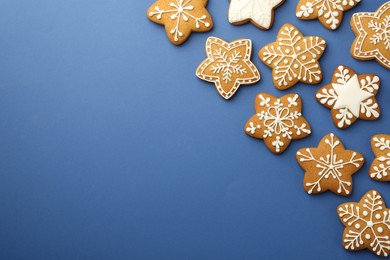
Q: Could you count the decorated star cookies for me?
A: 11